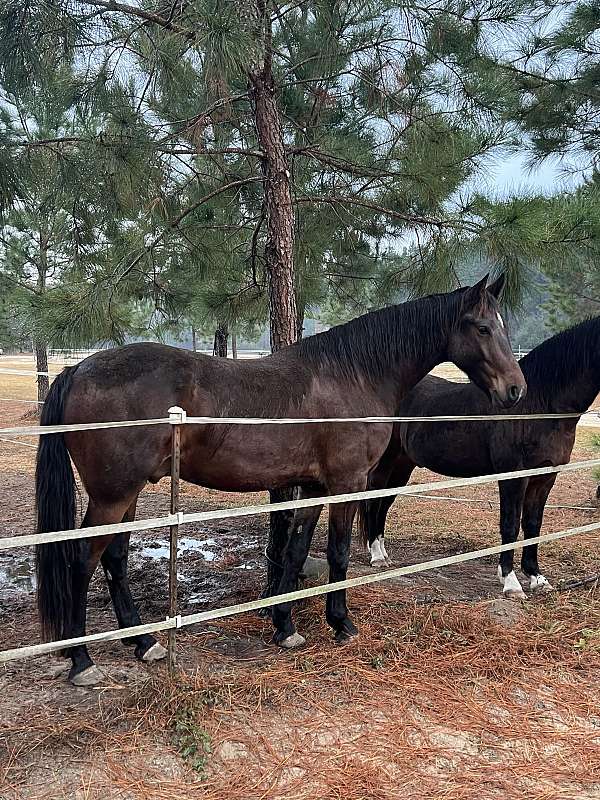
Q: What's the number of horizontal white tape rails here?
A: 3